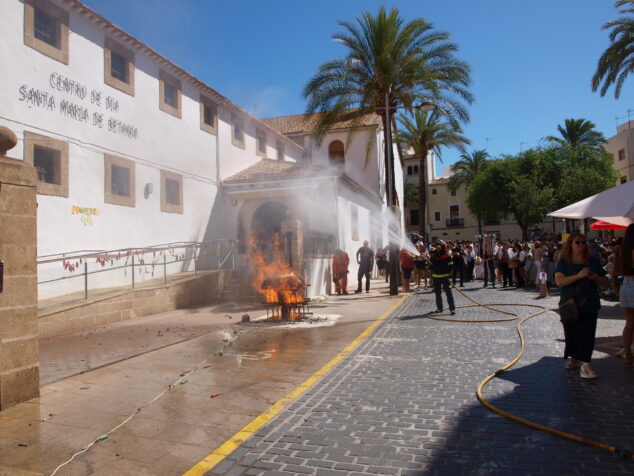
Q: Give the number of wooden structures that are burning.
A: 1